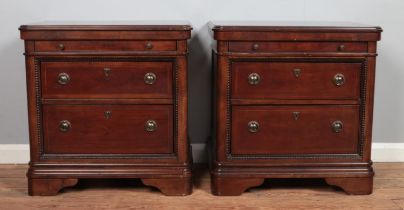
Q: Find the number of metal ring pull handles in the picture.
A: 8